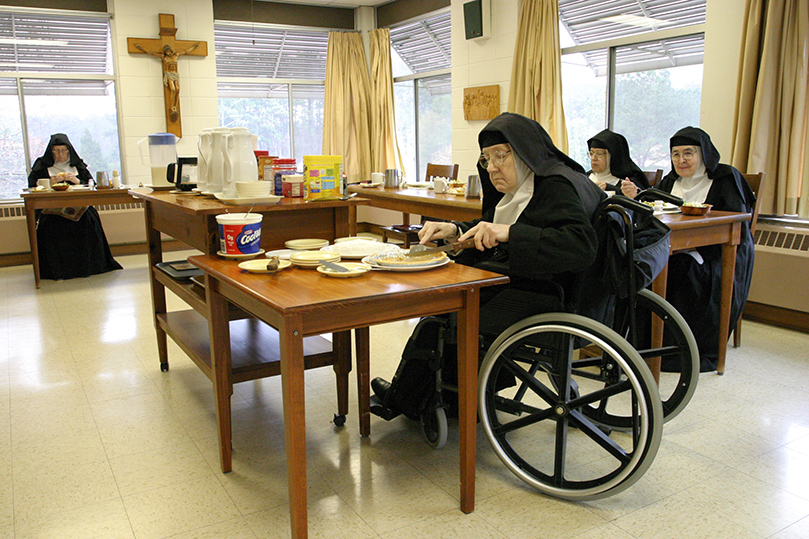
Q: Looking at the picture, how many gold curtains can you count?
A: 4